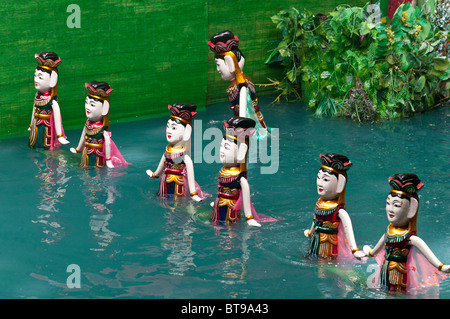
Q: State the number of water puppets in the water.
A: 7